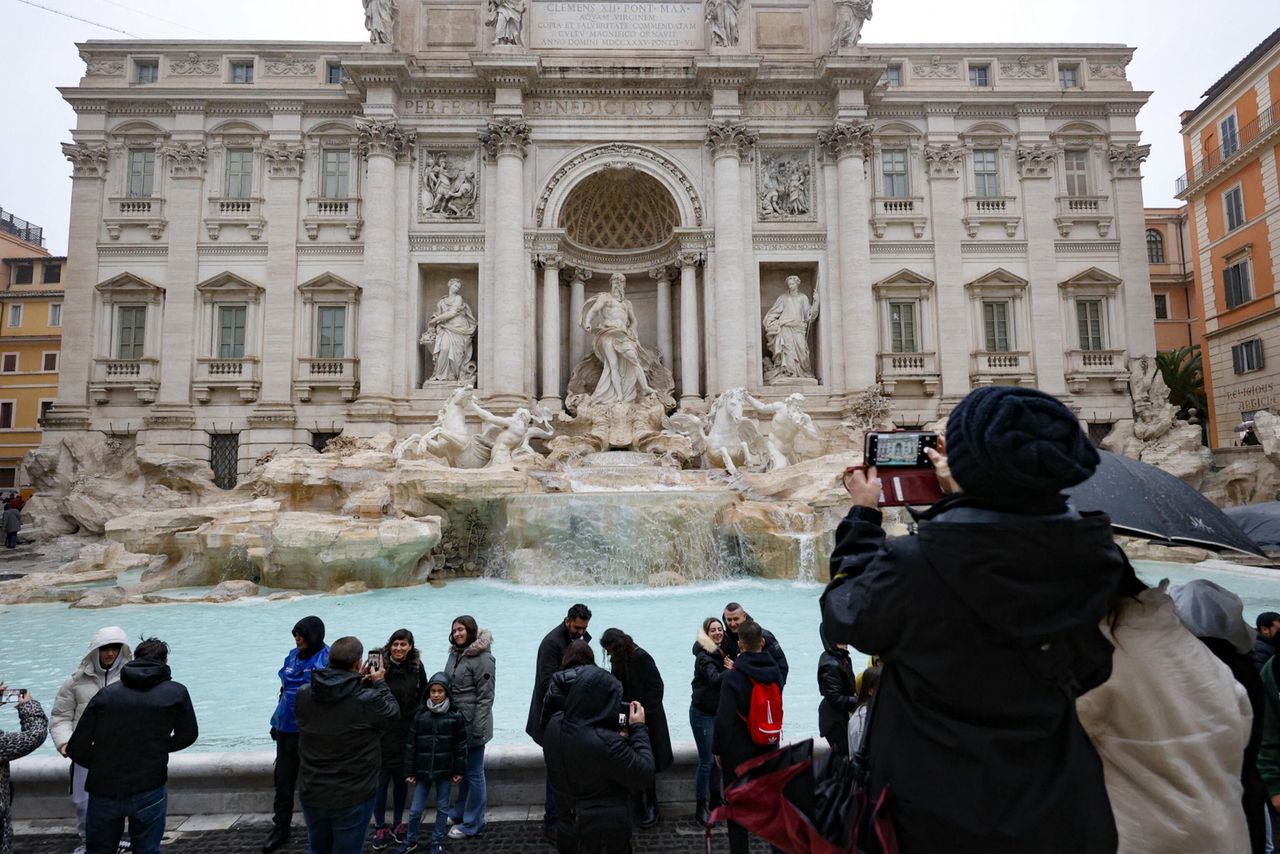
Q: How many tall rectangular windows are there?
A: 12